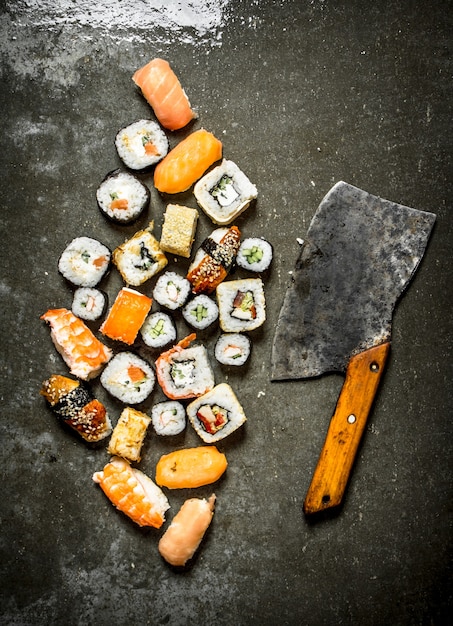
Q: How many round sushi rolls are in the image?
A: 11